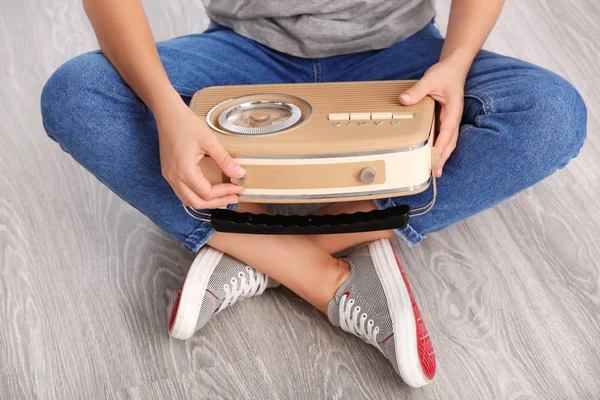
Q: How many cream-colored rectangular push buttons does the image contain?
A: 4